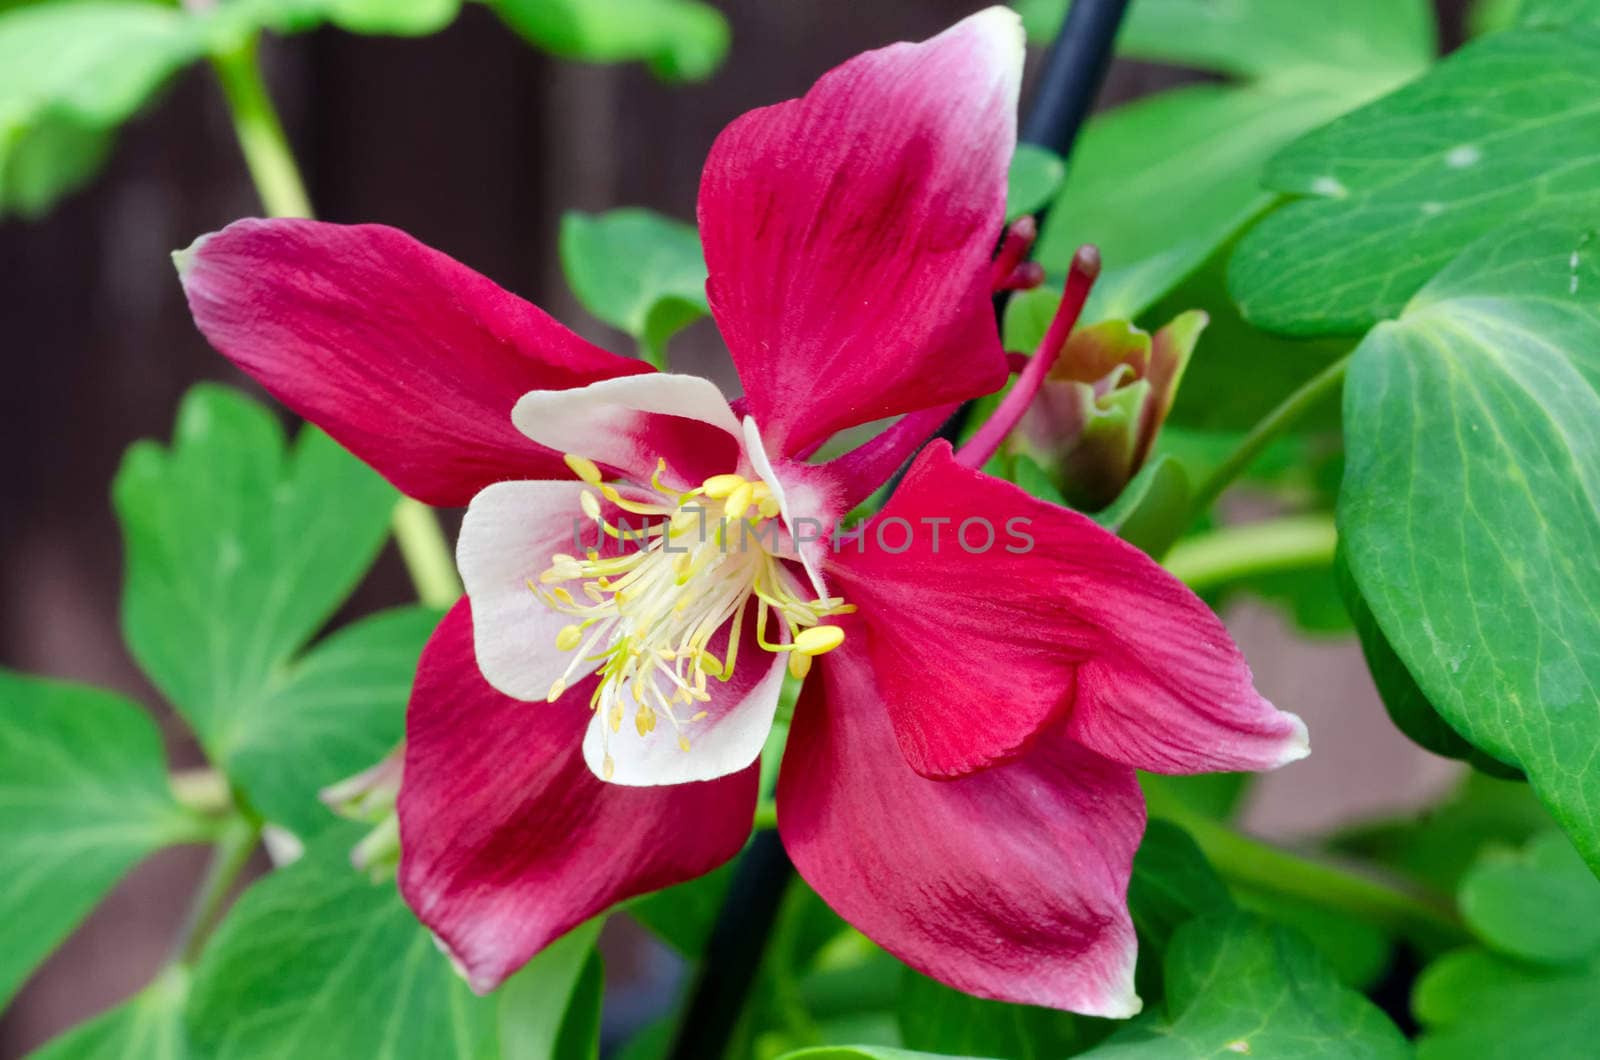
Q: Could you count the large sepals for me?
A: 5